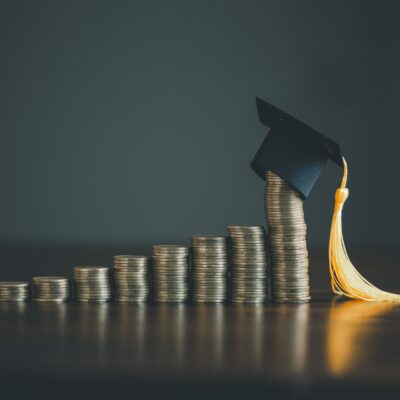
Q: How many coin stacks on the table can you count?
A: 8